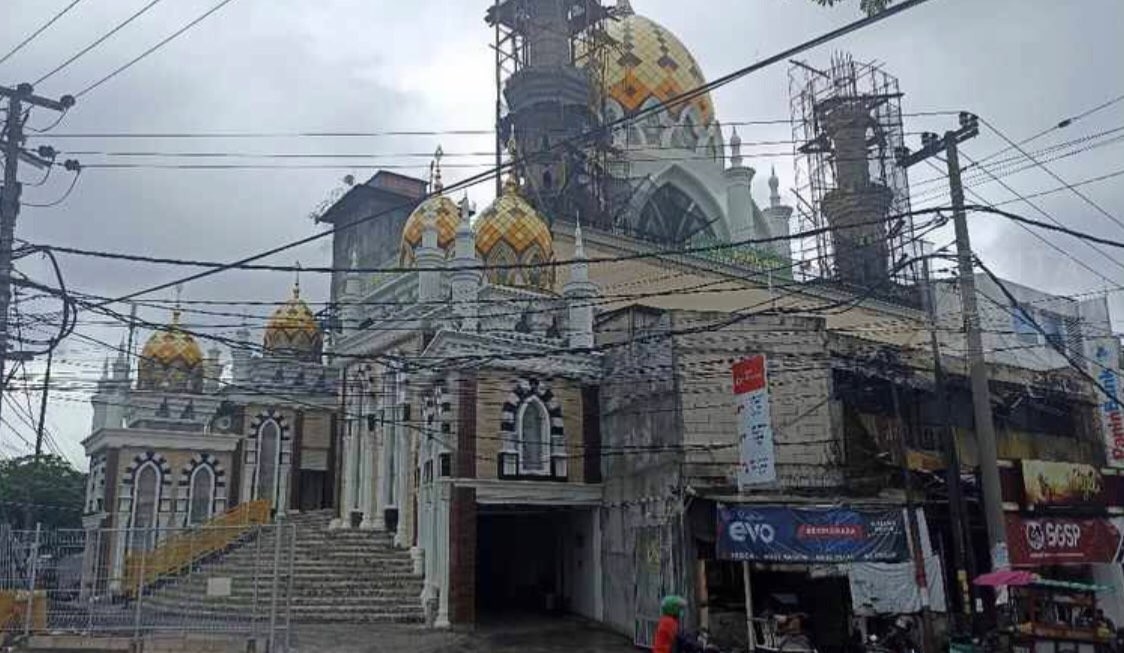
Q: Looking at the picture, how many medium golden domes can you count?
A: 4